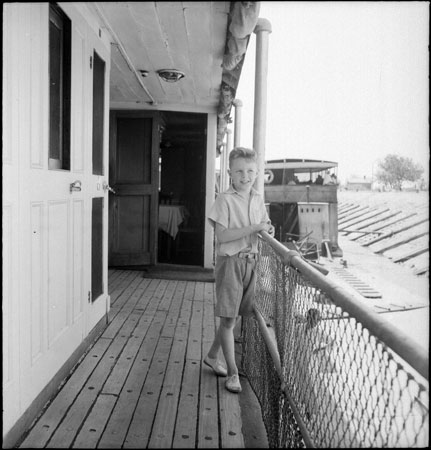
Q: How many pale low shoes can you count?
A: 2